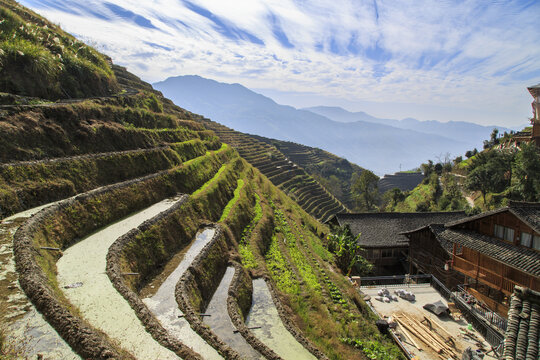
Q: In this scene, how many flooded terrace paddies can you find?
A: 5